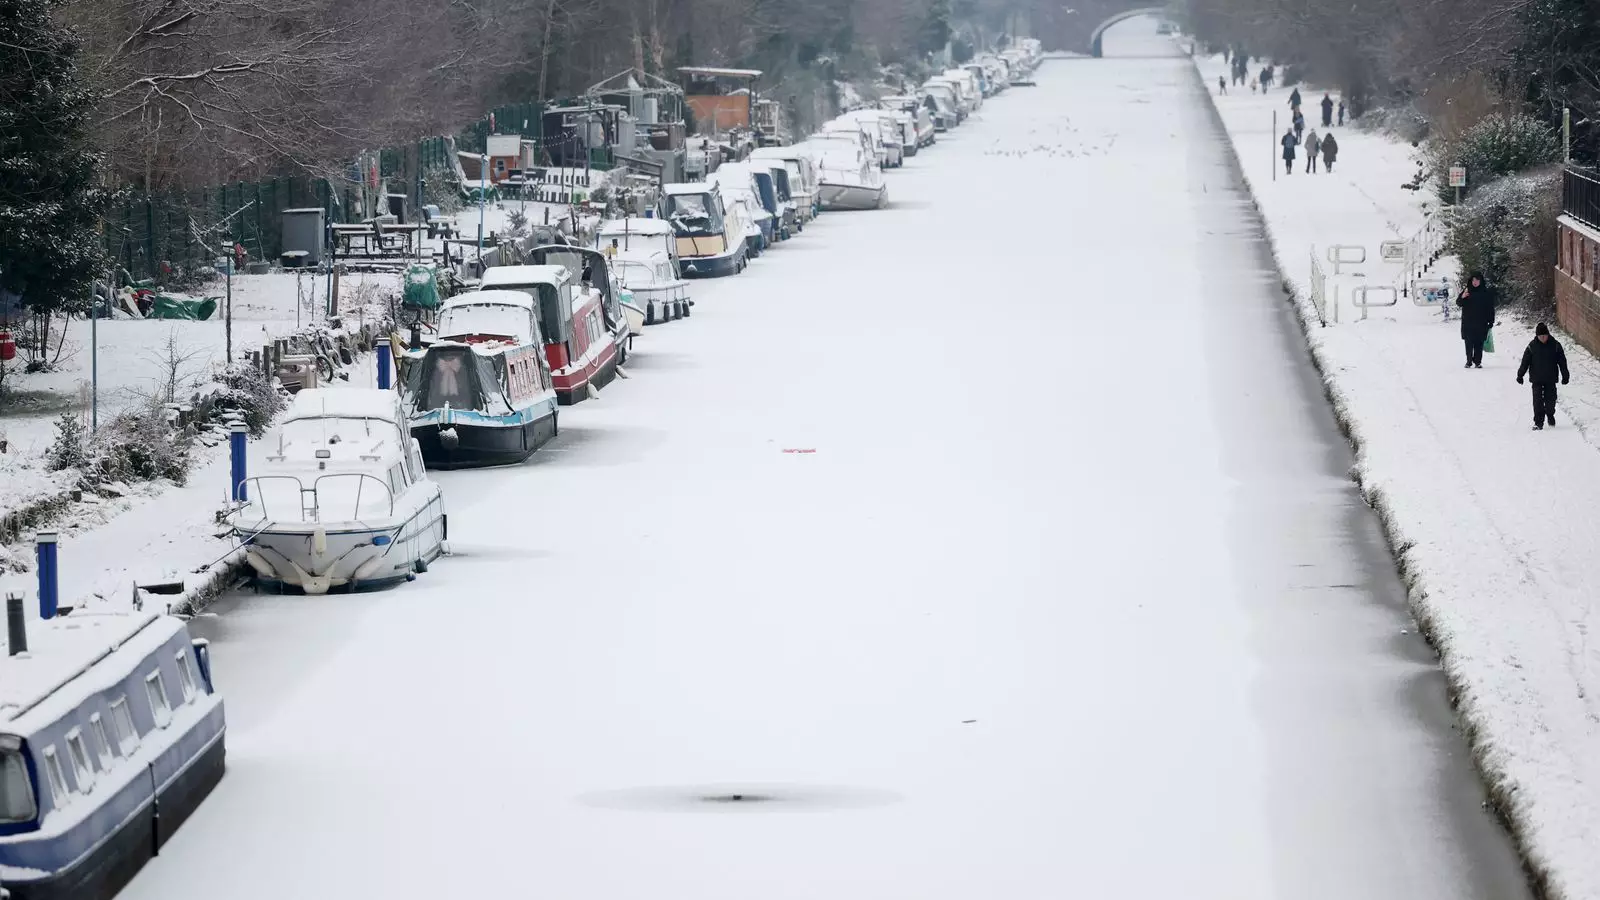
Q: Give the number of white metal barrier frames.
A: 4